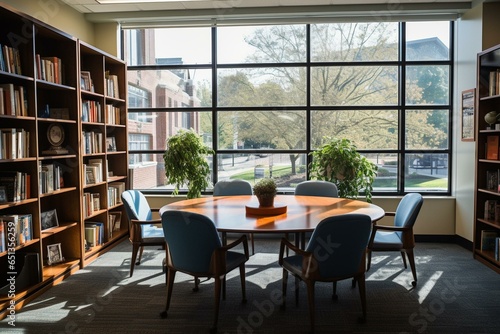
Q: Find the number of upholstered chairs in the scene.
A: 6